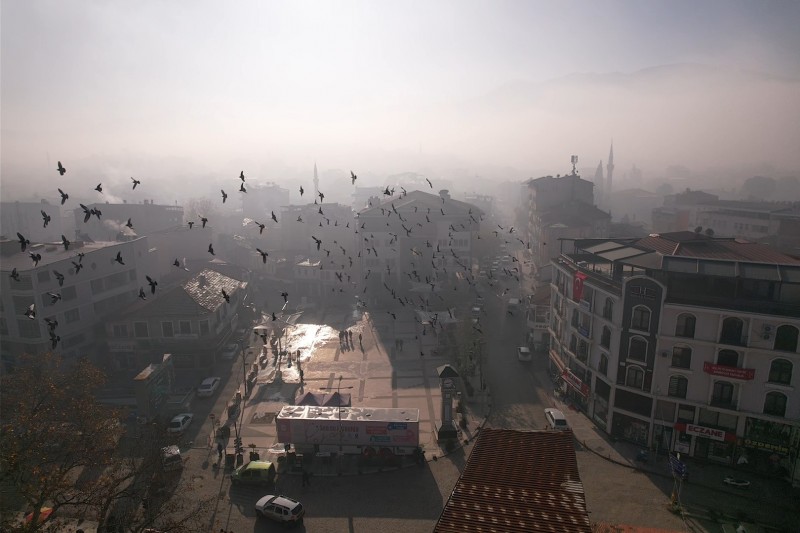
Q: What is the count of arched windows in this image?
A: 15